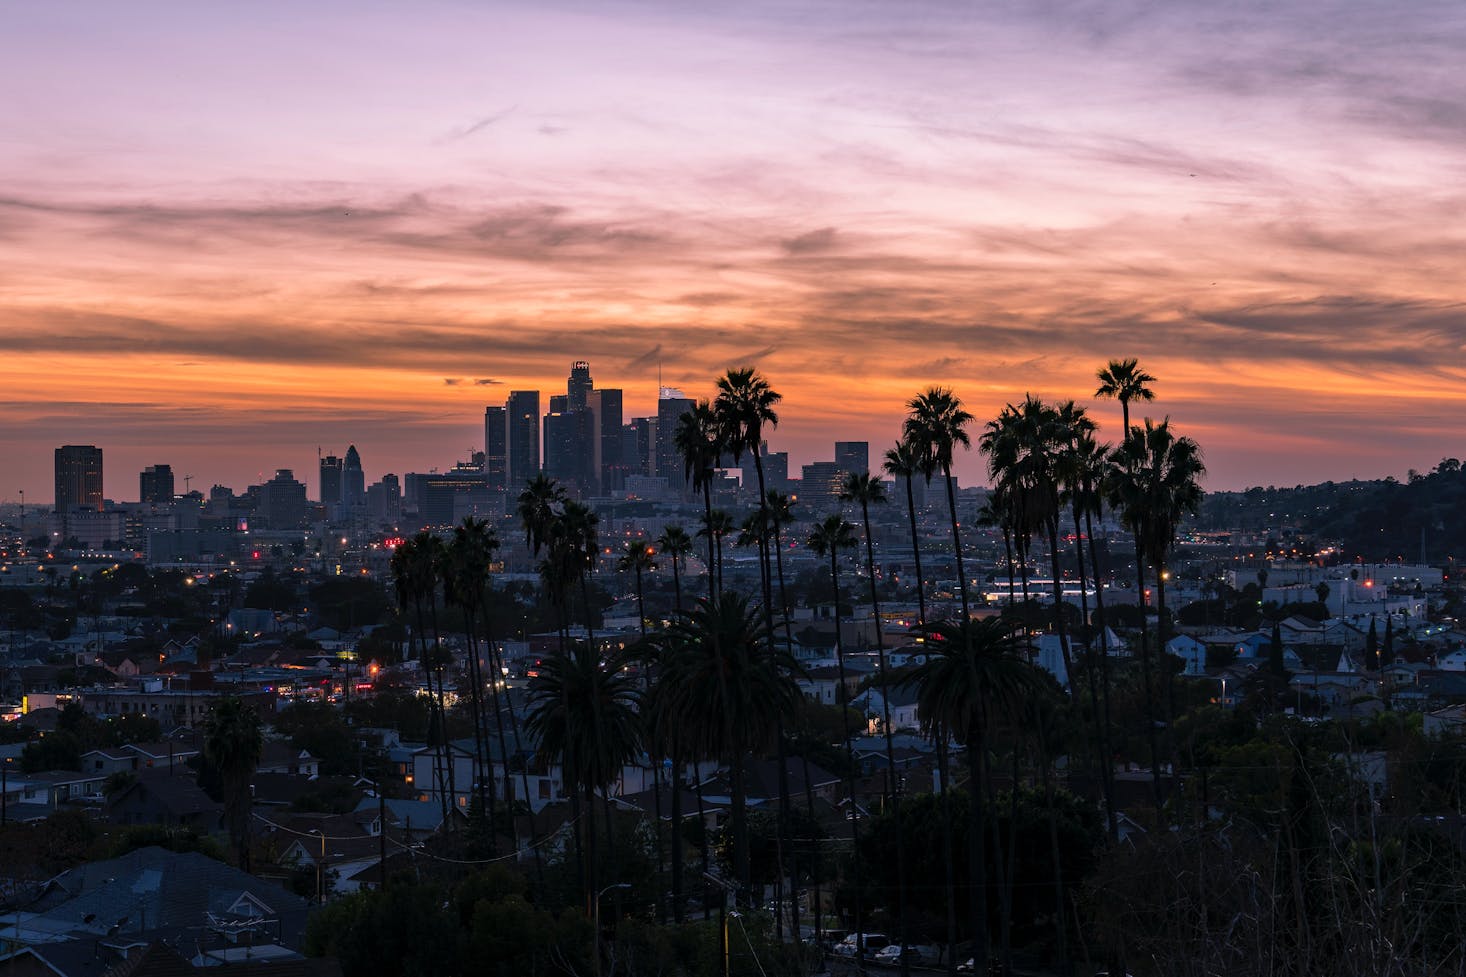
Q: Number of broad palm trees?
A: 3